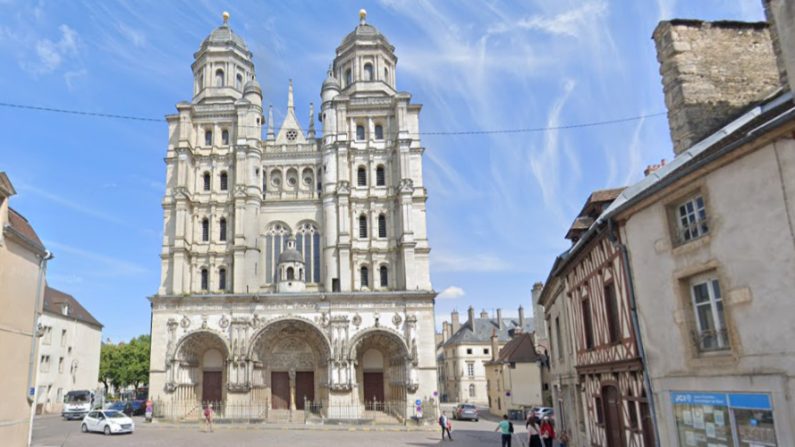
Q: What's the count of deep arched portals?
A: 3